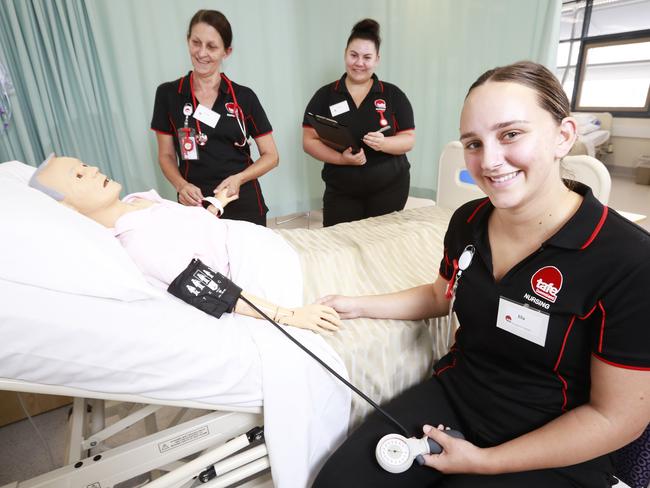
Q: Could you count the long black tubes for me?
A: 1